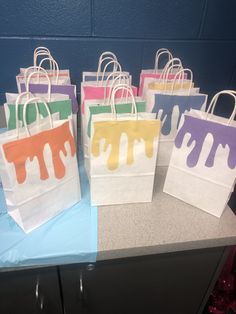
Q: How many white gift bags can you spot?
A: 12